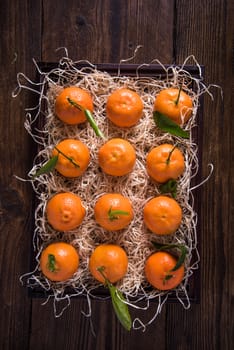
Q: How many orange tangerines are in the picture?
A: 12